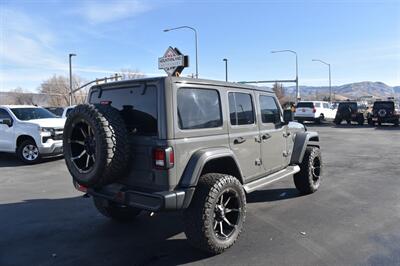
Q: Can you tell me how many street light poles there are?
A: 5